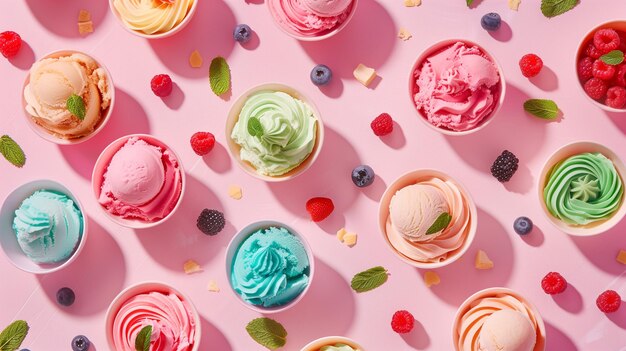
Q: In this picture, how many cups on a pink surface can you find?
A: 14